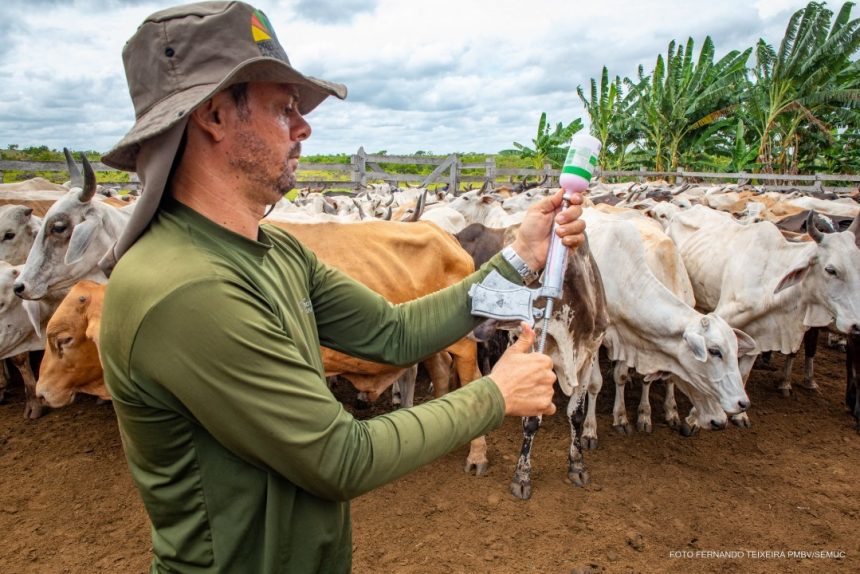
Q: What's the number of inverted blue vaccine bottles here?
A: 0